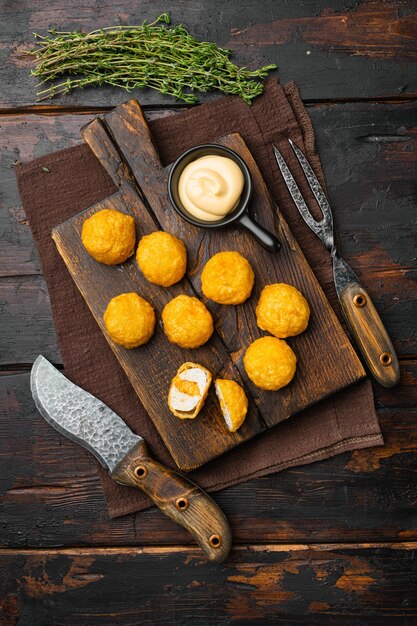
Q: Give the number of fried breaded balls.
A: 8